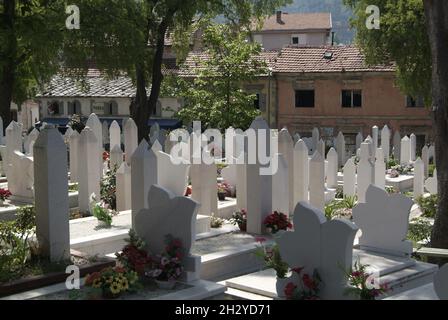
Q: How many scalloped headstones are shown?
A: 3